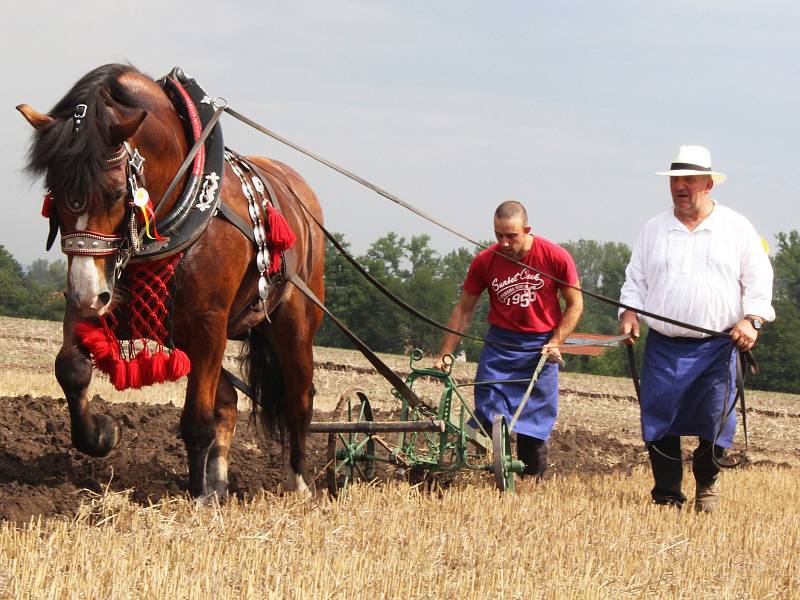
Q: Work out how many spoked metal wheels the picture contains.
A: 2